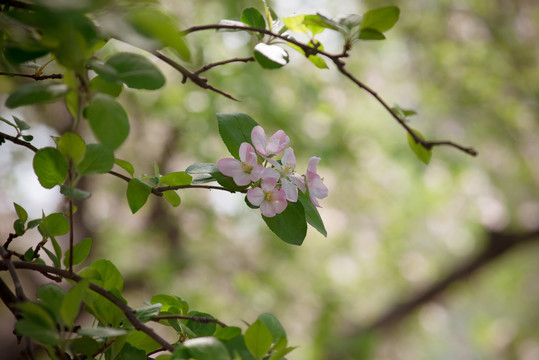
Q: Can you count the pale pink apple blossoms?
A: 5